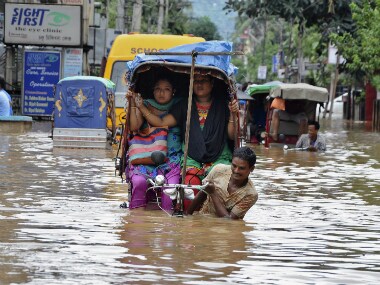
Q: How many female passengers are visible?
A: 2